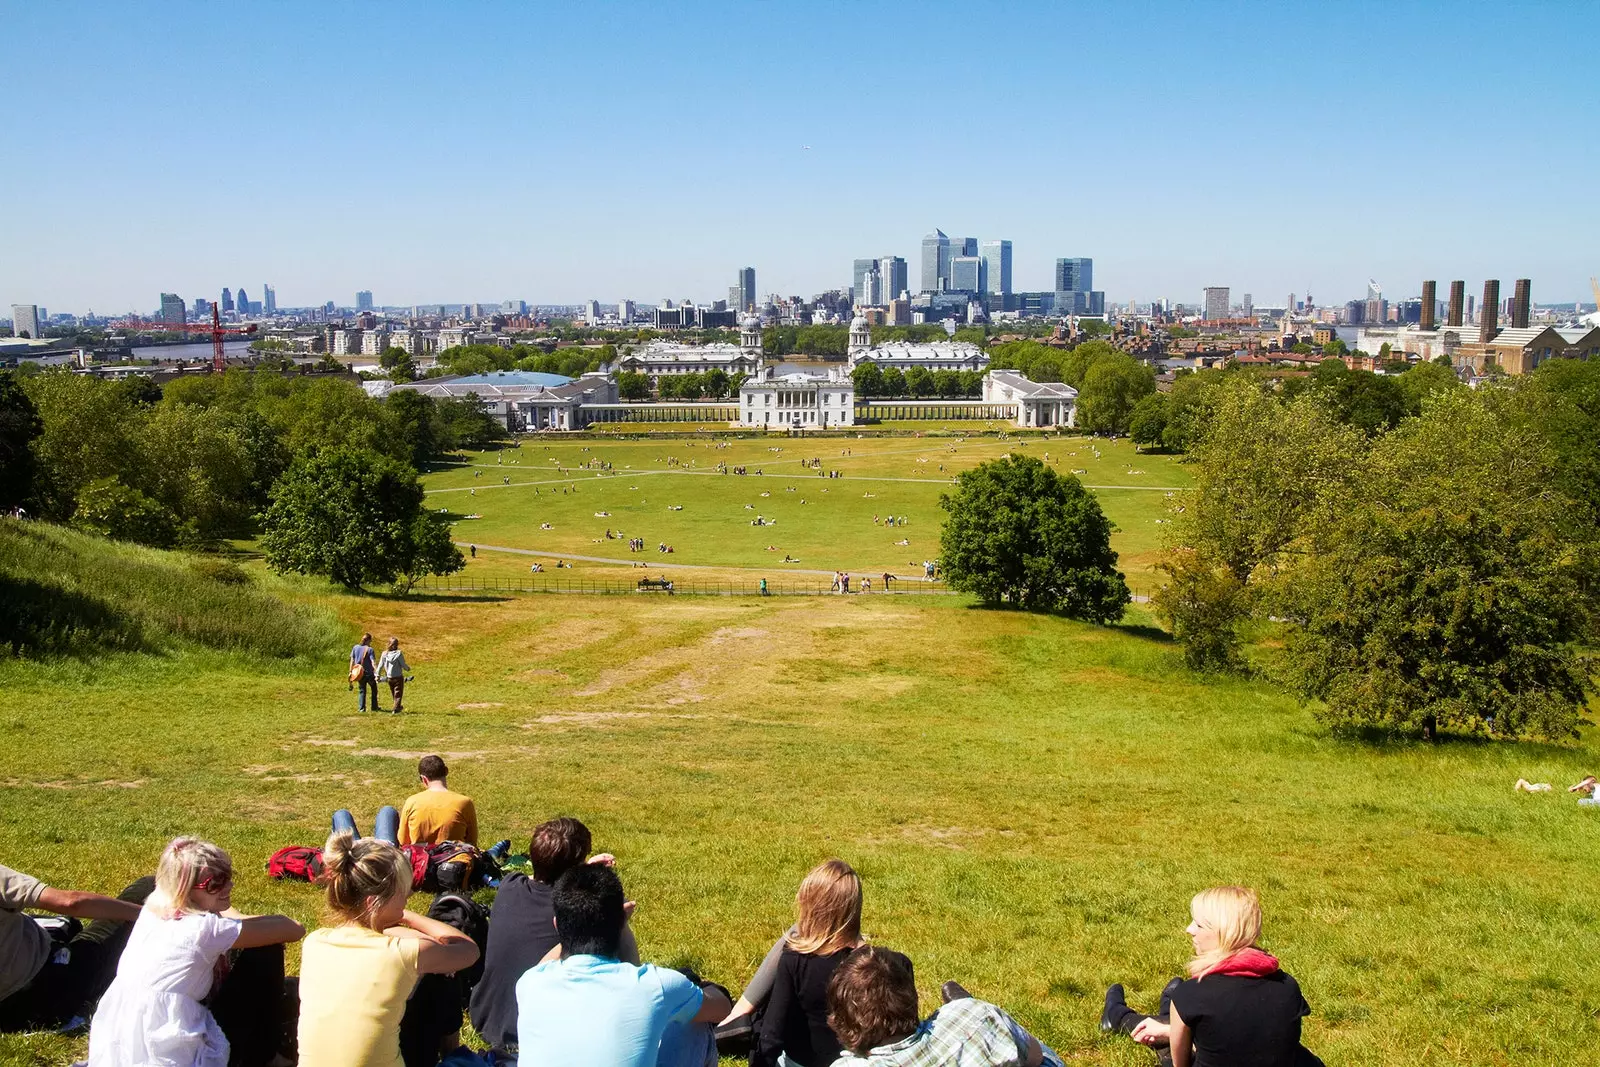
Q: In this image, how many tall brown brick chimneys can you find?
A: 4